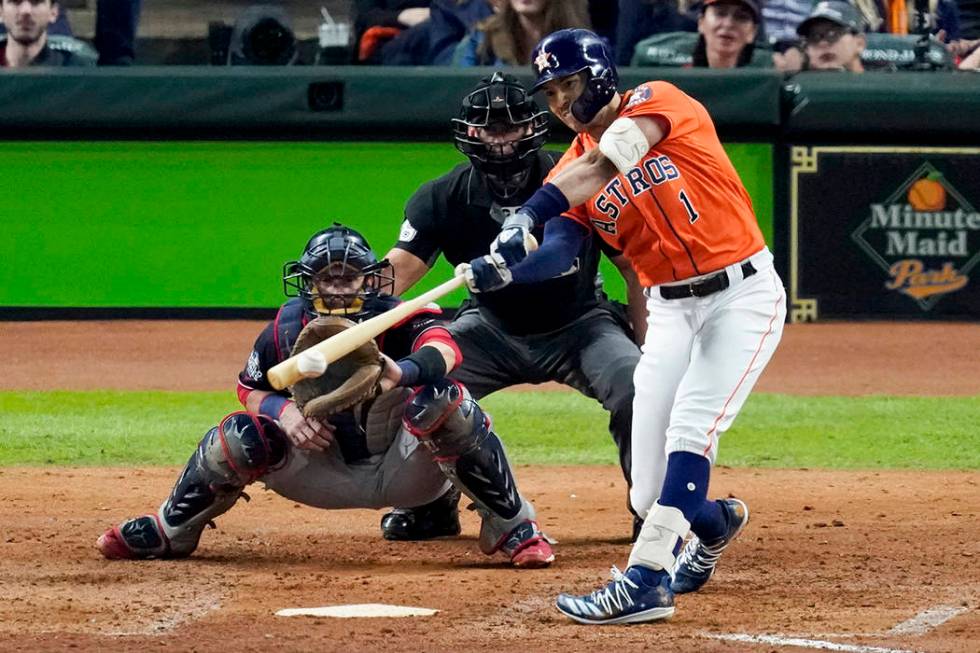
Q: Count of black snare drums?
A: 0